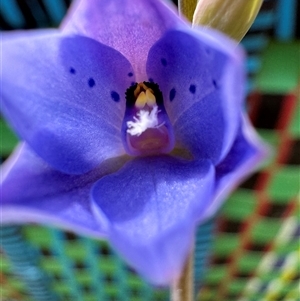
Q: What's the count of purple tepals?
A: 6